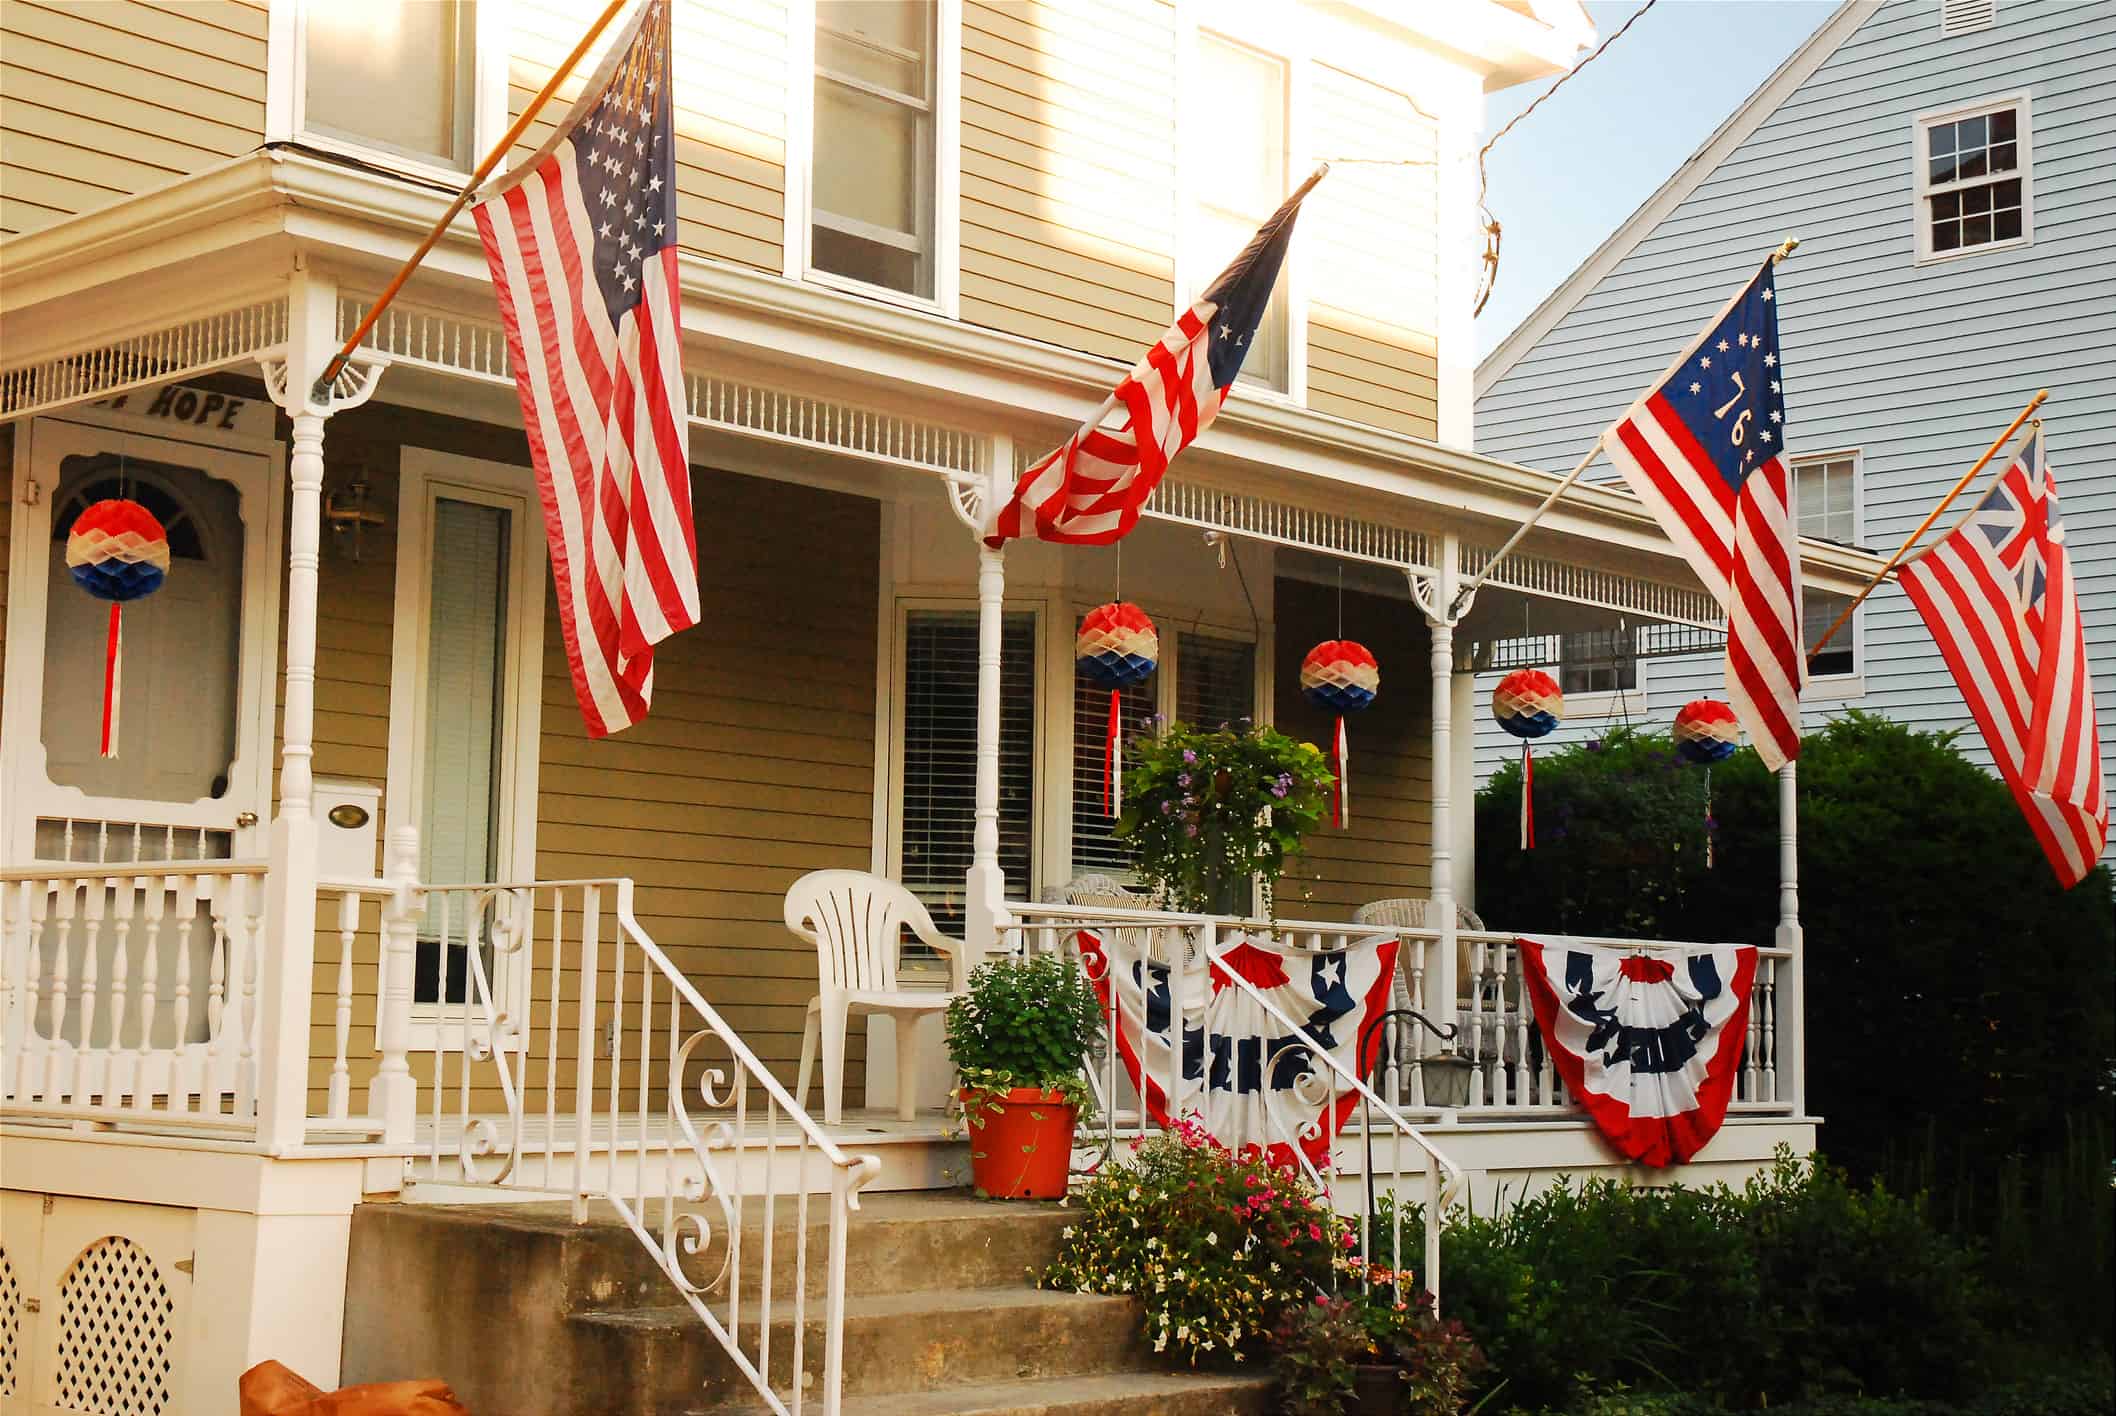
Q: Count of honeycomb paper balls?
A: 5